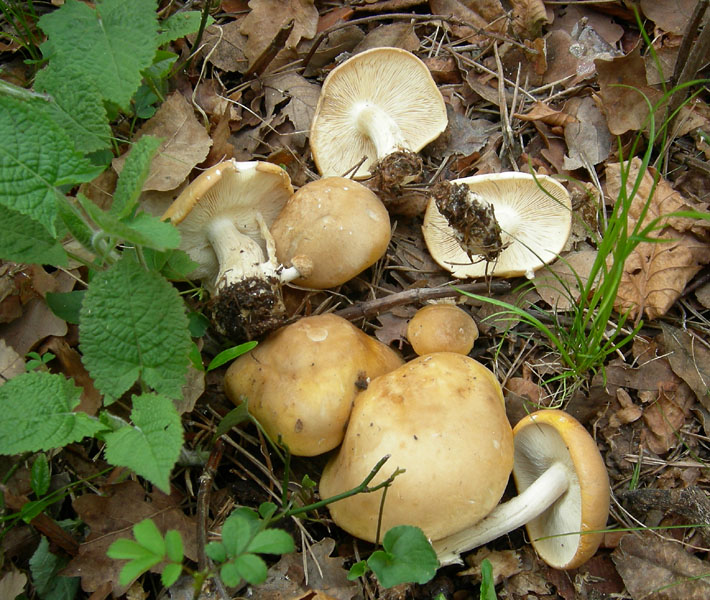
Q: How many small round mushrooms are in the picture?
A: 1